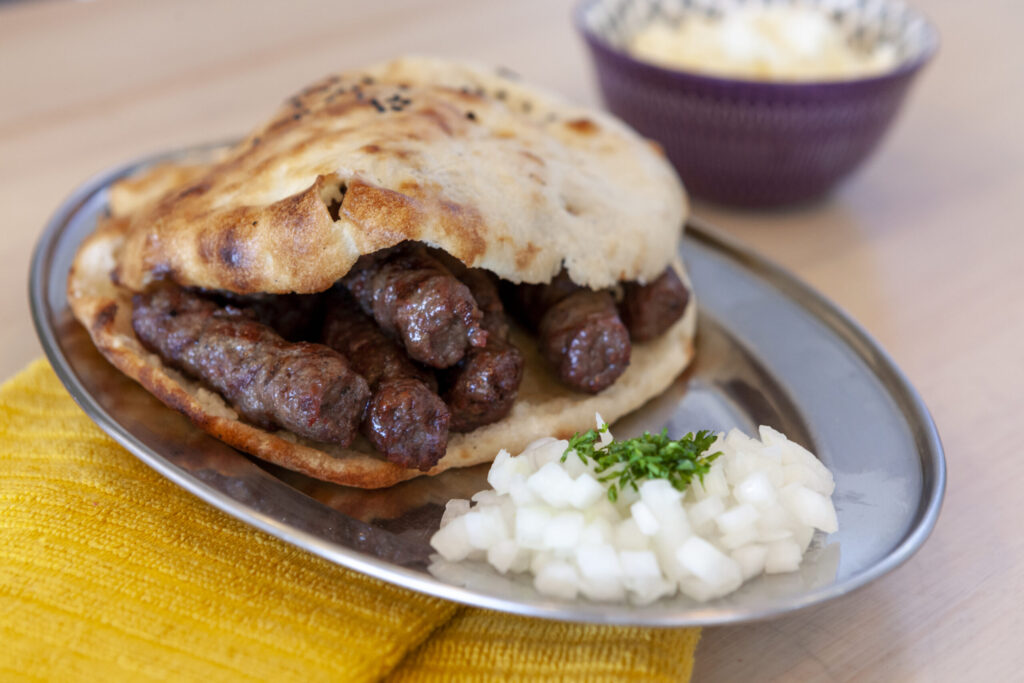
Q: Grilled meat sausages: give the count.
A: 6